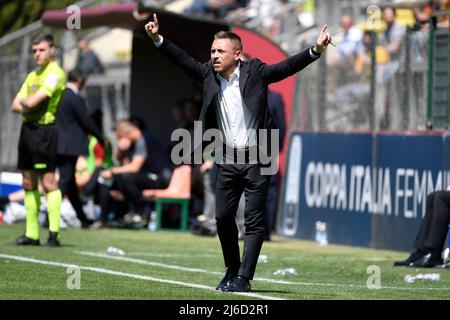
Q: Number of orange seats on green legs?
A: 1